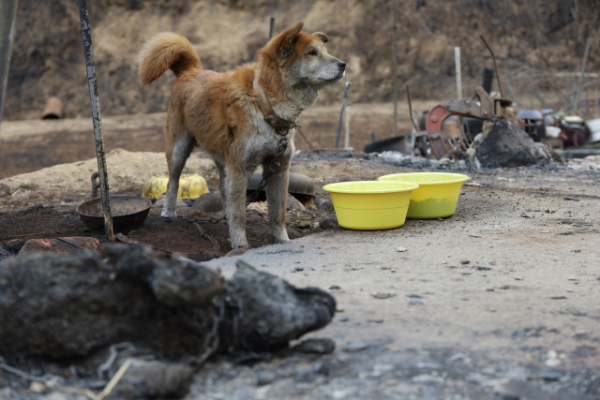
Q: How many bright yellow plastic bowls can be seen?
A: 2